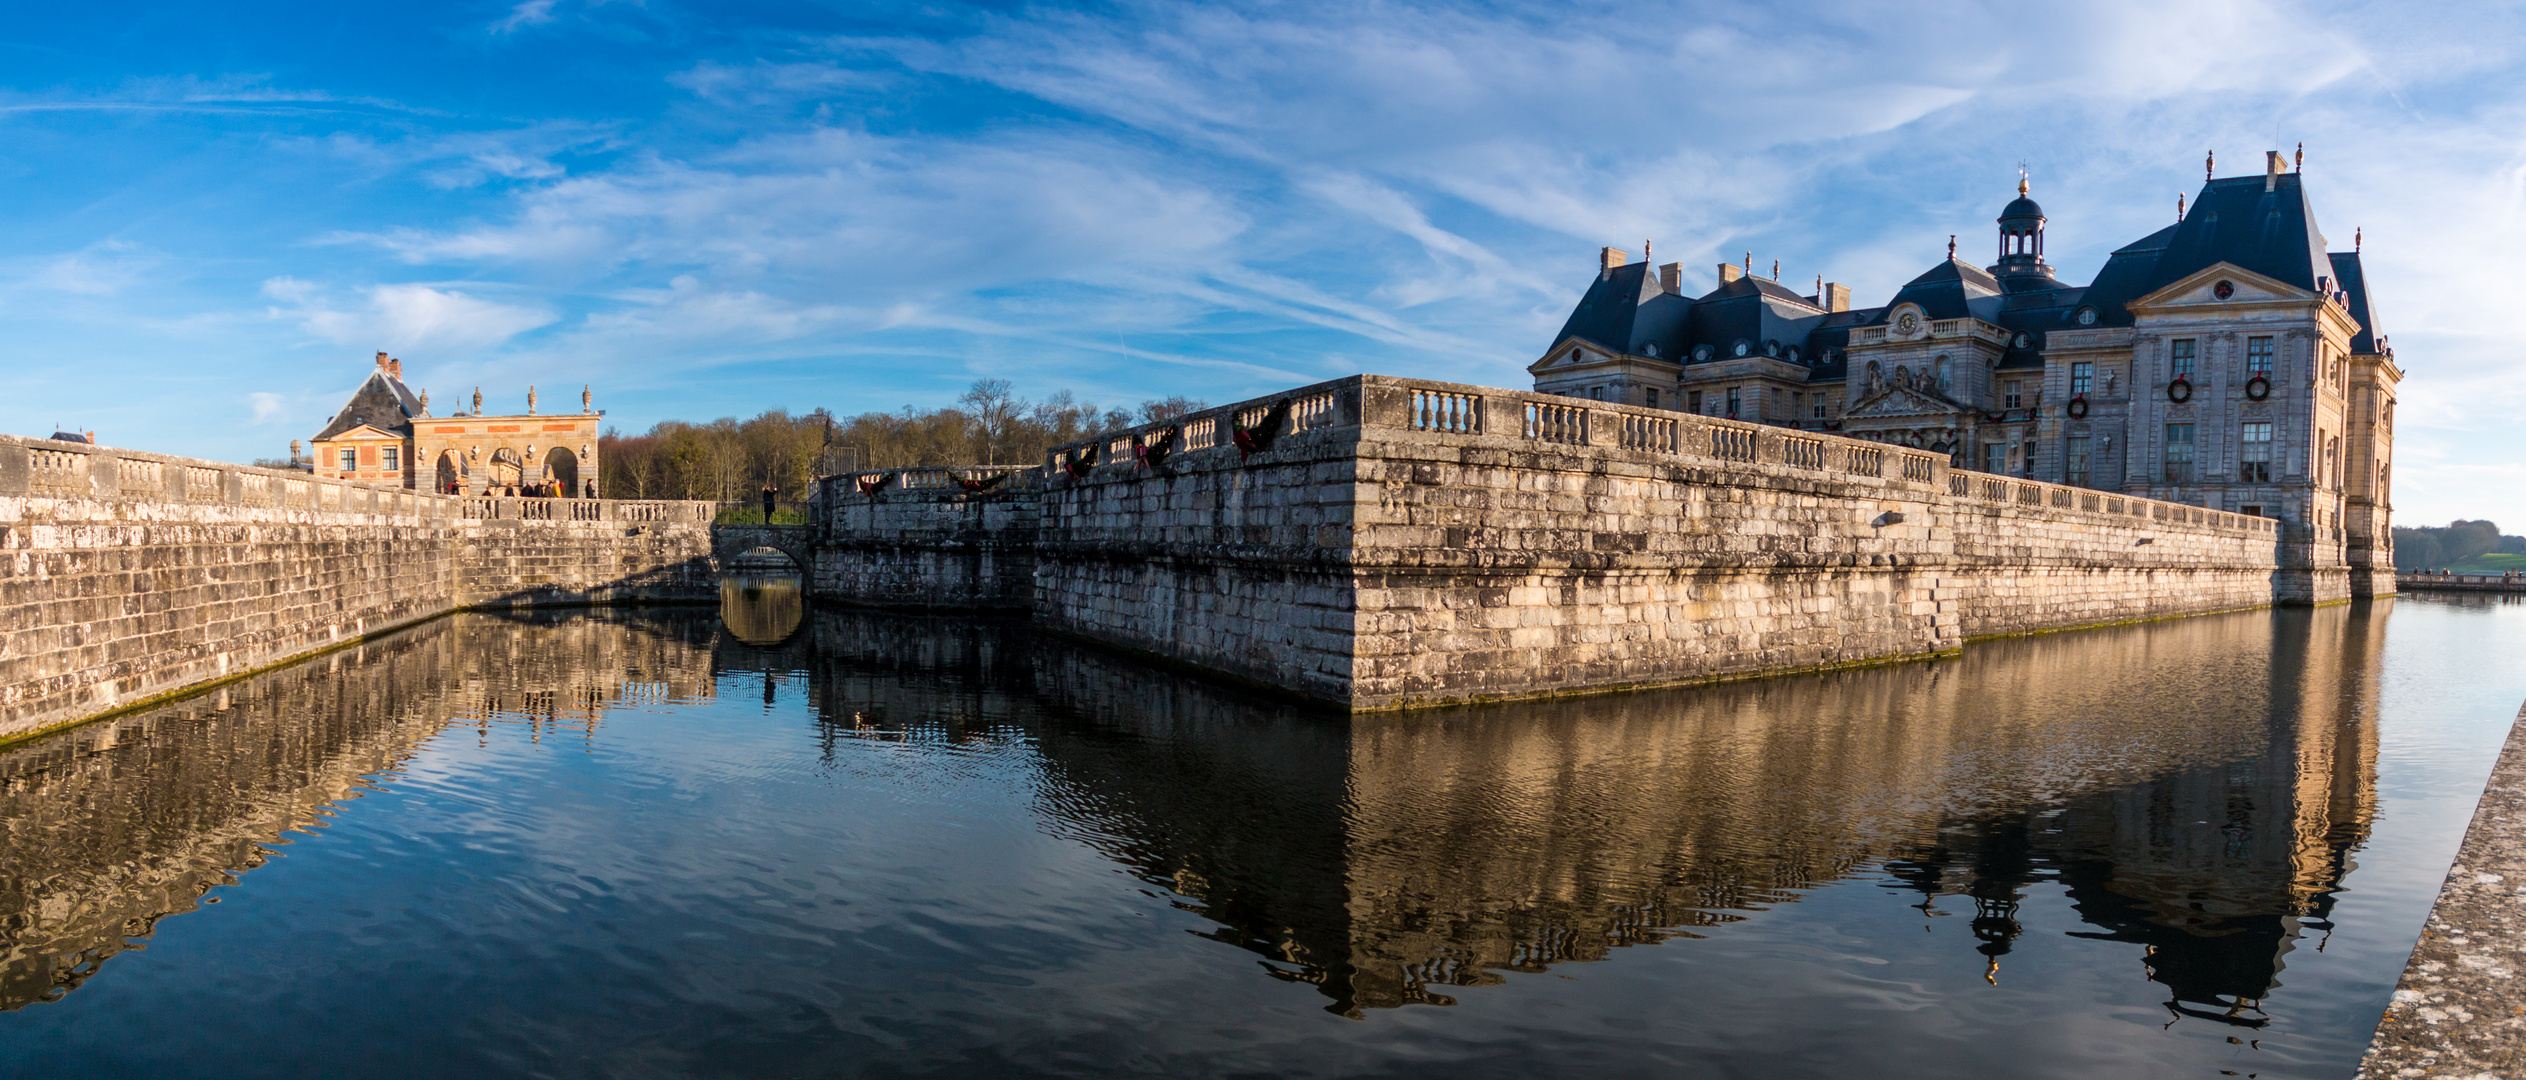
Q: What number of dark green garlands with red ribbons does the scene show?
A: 5